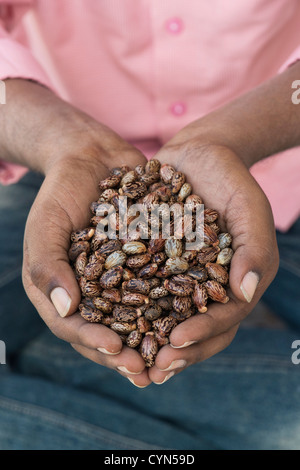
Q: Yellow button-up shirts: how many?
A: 0